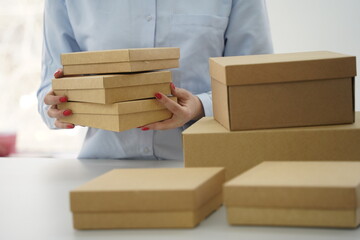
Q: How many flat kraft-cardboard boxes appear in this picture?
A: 5